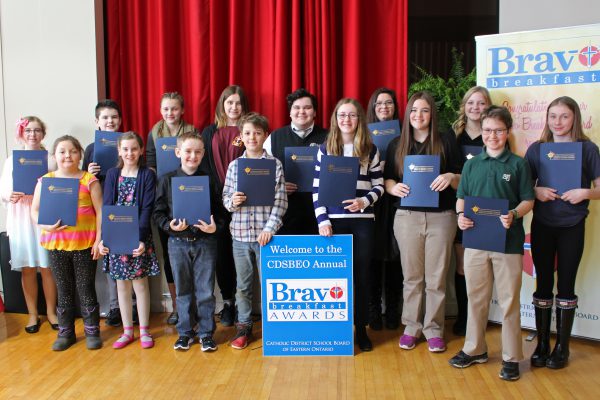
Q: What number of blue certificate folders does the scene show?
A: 14